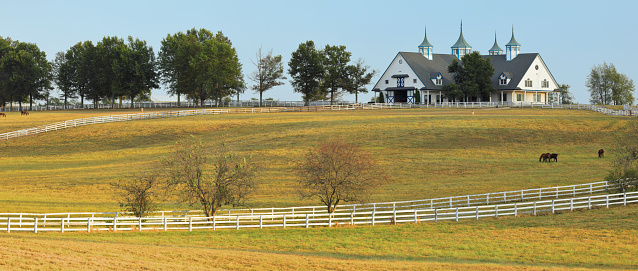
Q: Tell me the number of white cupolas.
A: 4